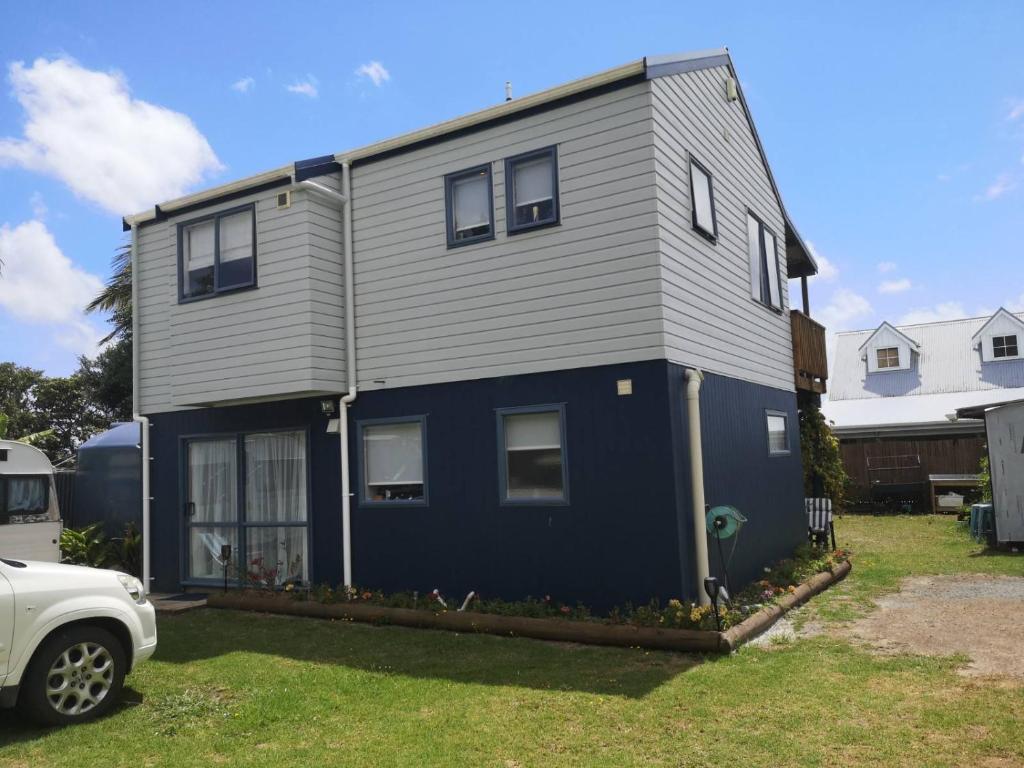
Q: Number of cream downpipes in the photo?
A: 3